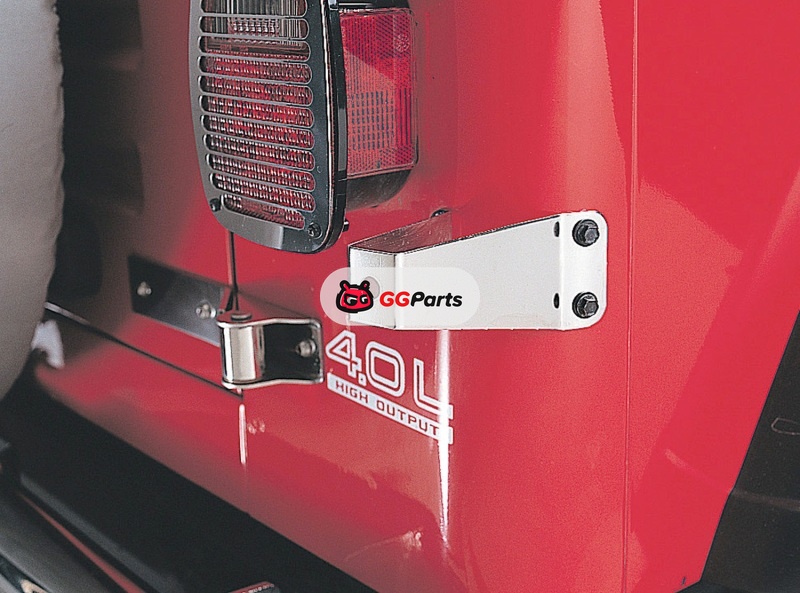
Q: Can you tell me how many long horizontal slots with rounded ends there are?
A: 11